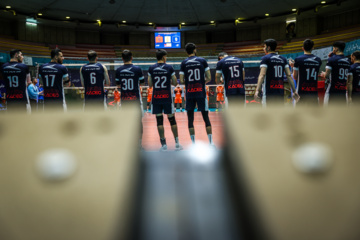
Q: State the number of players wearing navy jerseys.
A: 11